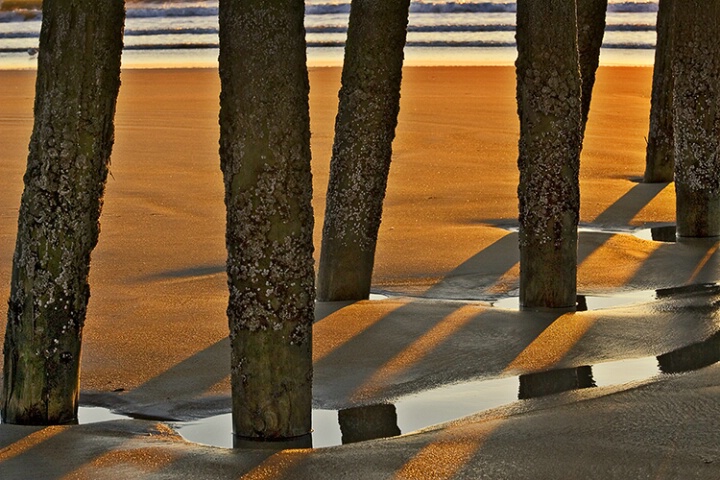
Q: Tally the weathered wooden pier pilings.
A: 7